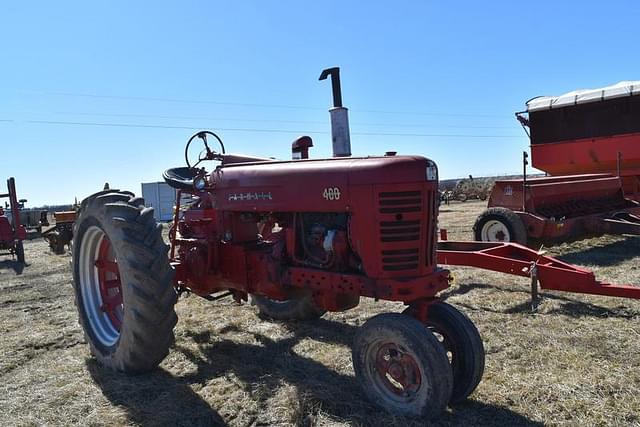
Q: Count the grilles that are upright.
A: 2